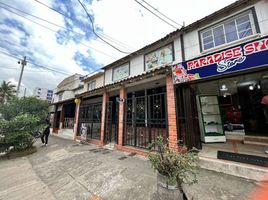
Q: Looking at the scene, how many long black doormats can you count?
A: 1